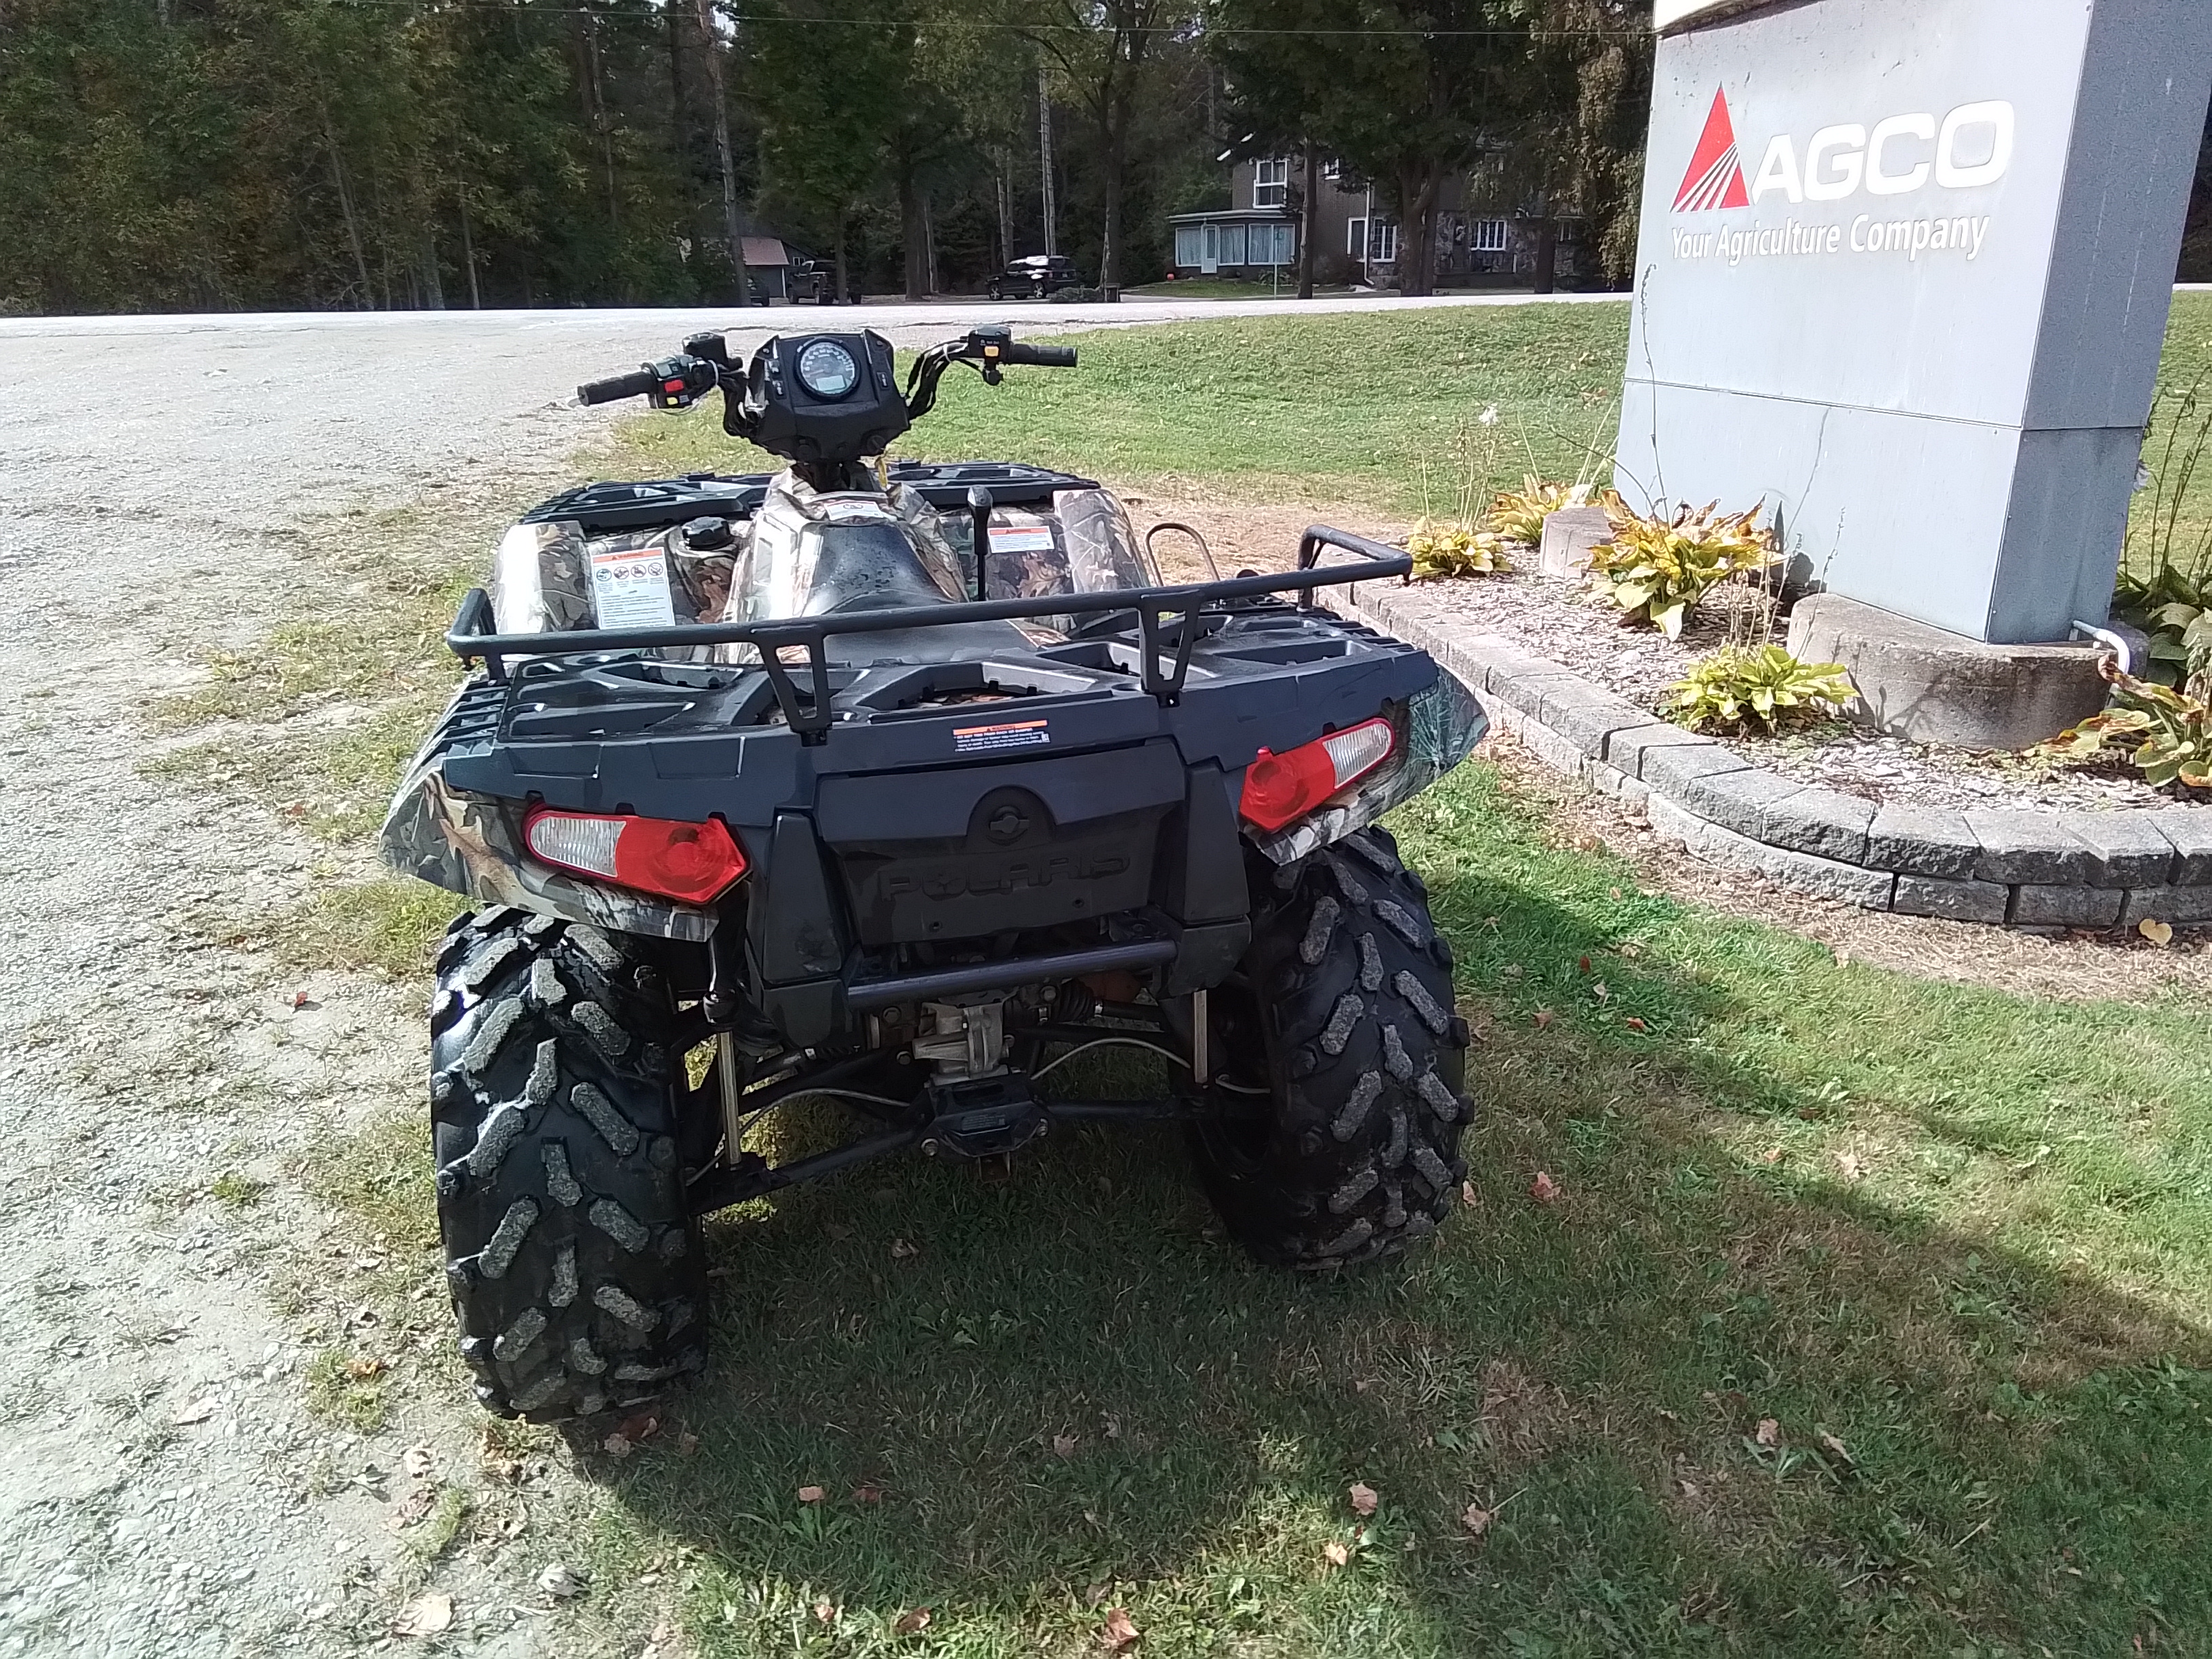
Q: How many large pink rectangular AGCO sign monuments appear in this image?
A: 0